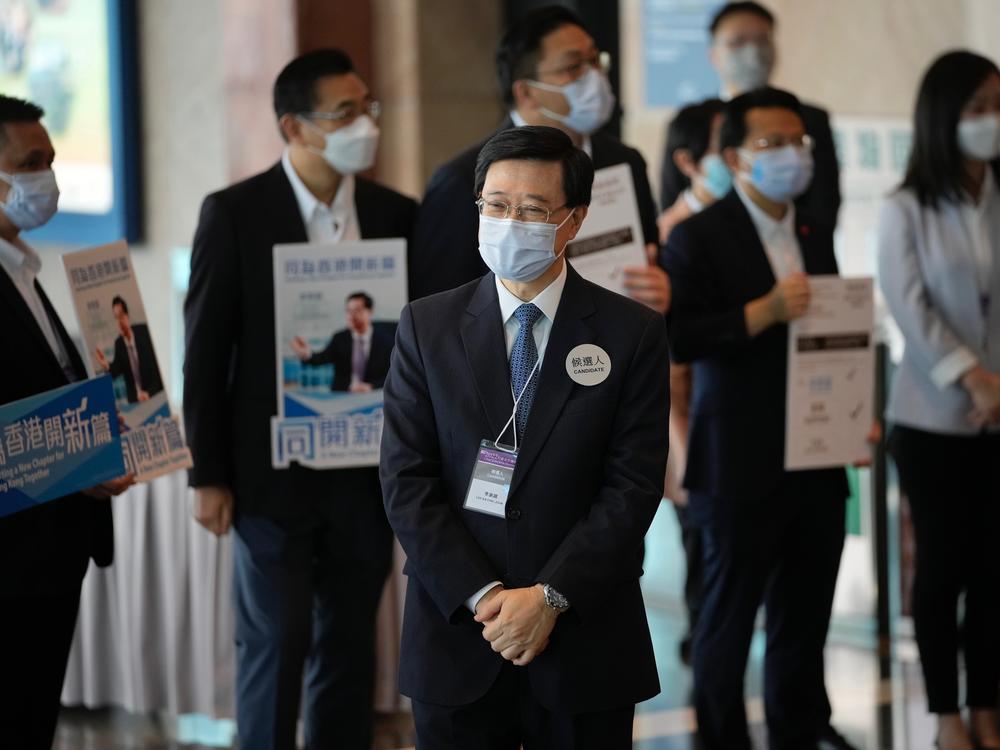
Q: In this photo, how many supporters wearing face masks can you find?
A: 7